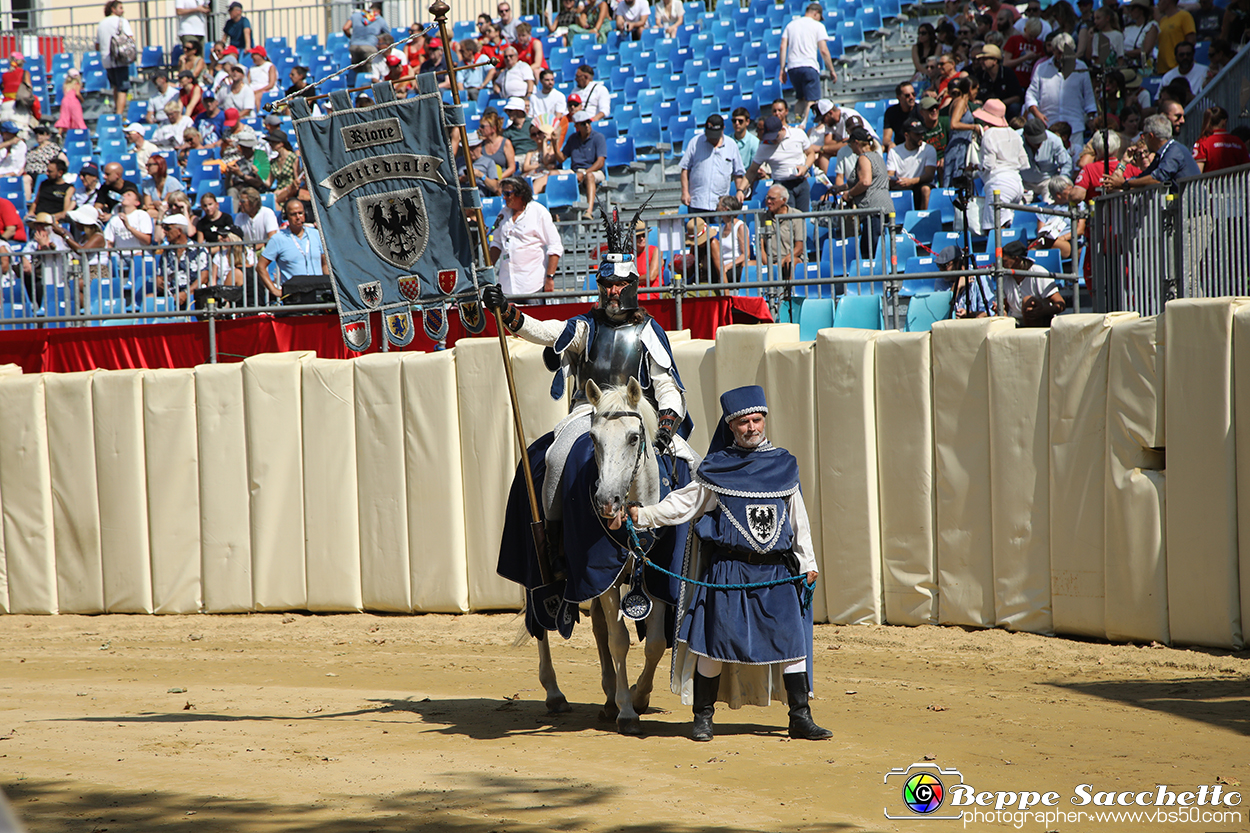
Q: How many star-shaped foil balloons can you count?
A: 0